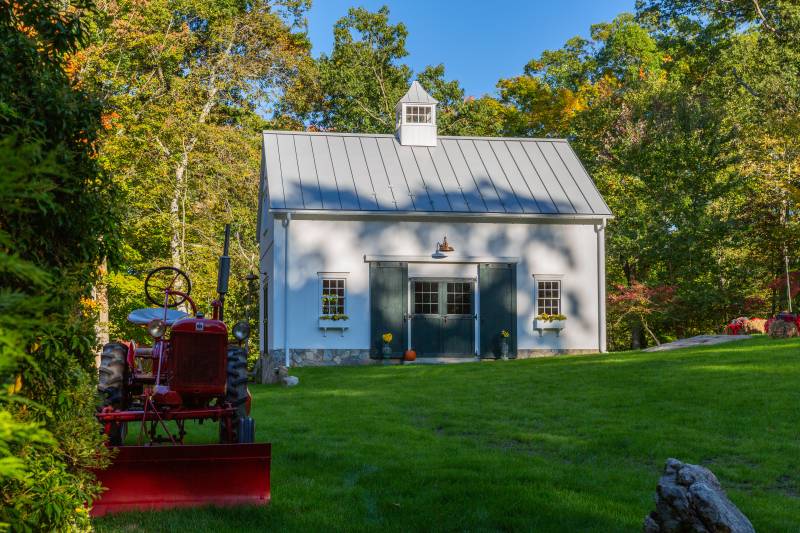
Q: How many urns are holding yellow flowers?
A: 2